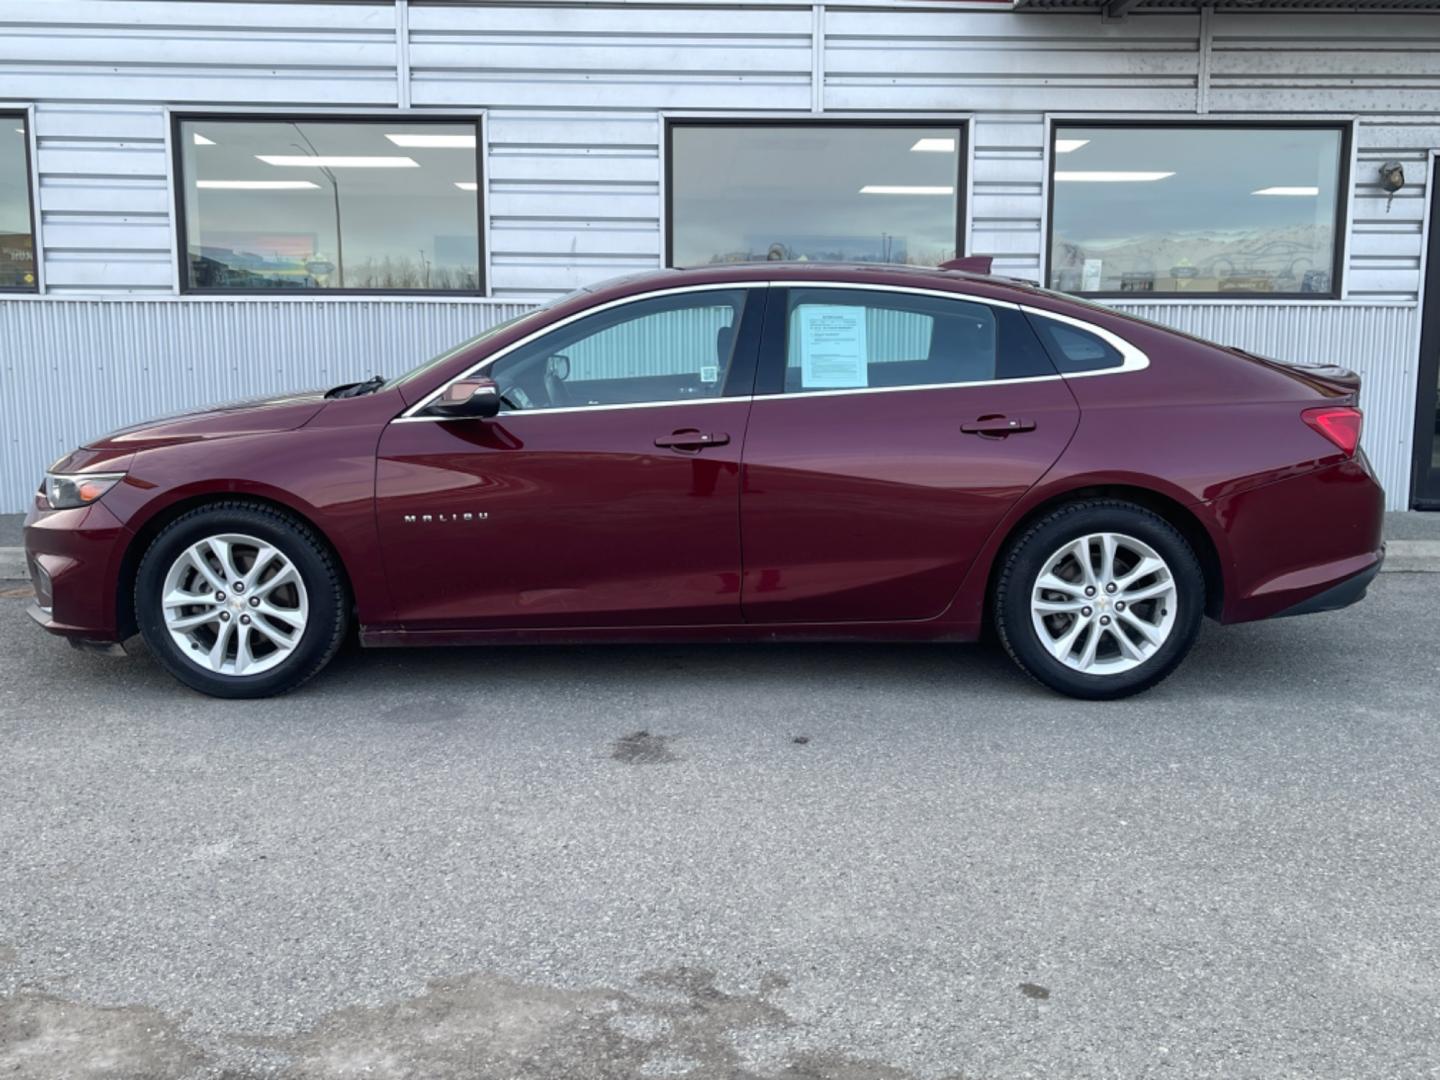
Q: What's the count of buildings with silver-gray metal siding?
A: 1